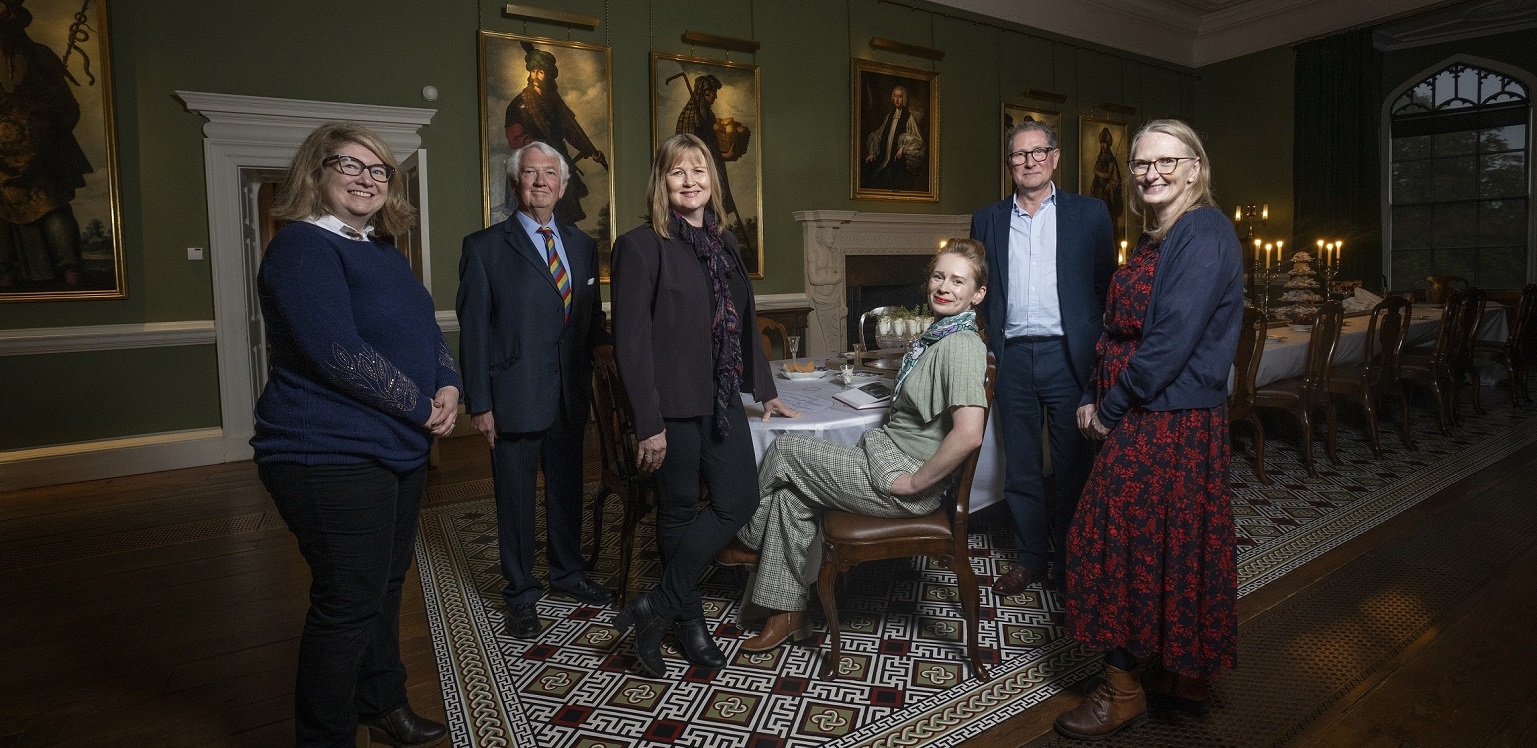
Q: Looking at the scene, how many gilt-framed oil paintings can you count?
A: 6